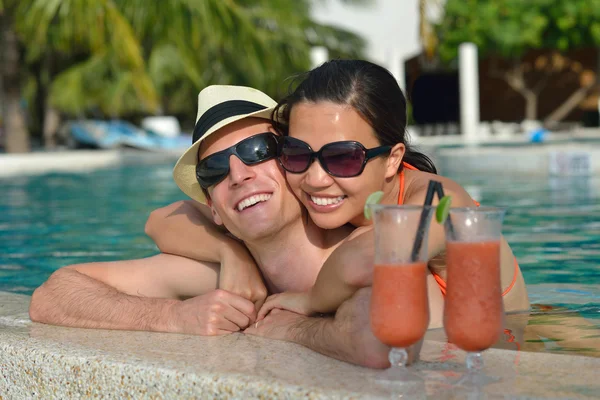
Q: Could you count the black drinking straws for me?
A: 2